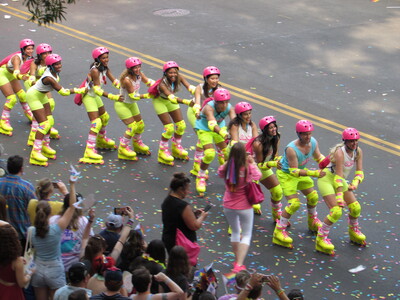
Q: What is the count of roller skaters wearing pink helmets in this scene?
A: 12